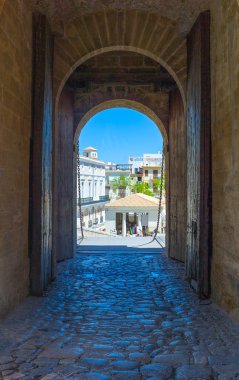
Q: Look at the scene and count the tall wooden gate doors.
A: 4